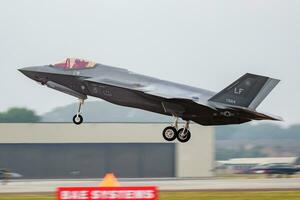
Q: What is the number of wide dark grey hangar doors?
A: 1